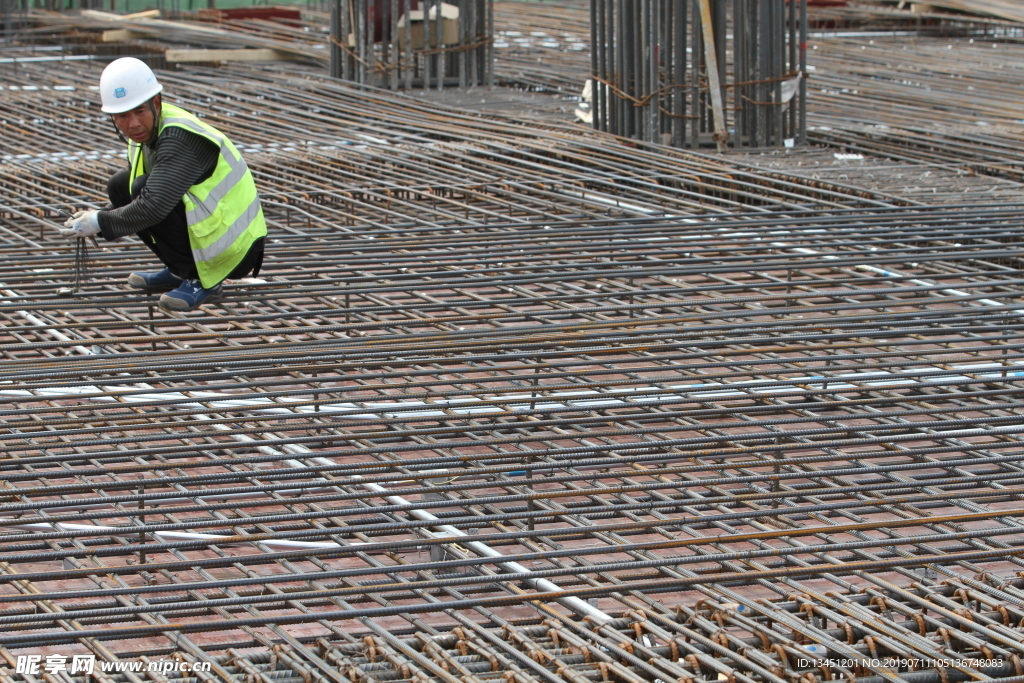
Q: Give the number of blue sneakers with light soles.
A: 2